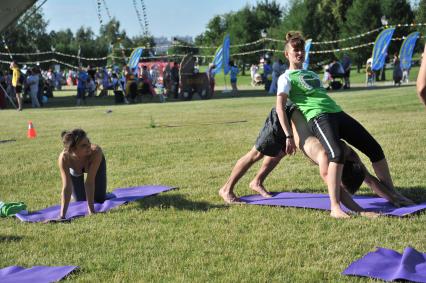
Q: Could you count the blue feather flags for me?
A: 6